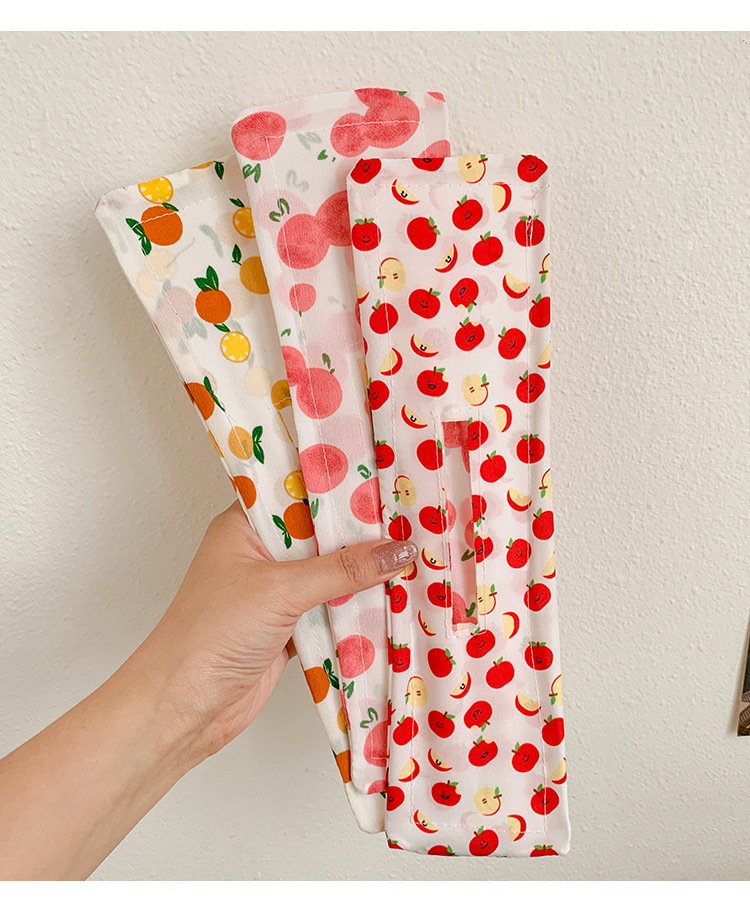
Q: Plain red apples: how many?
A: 12